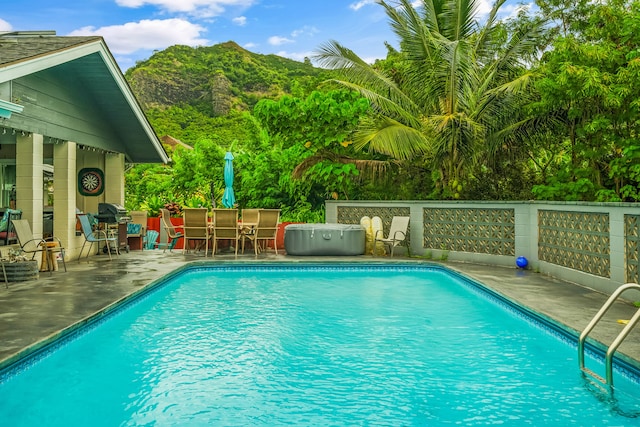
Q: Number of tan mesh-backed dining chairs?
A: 5